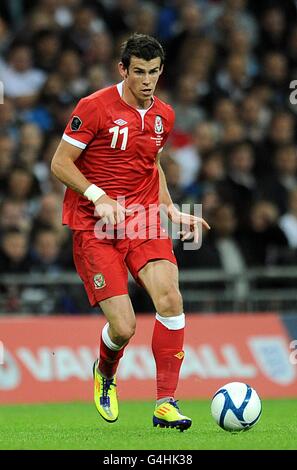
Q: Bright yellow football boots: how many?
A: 2